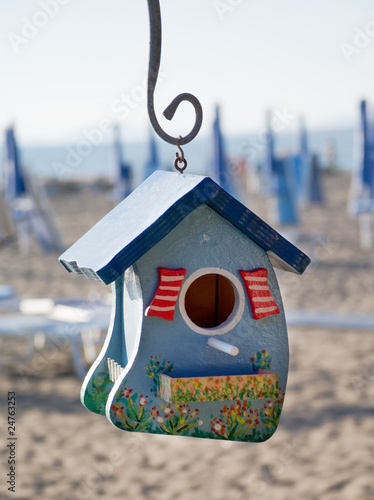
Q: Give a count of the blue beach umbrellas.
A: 7